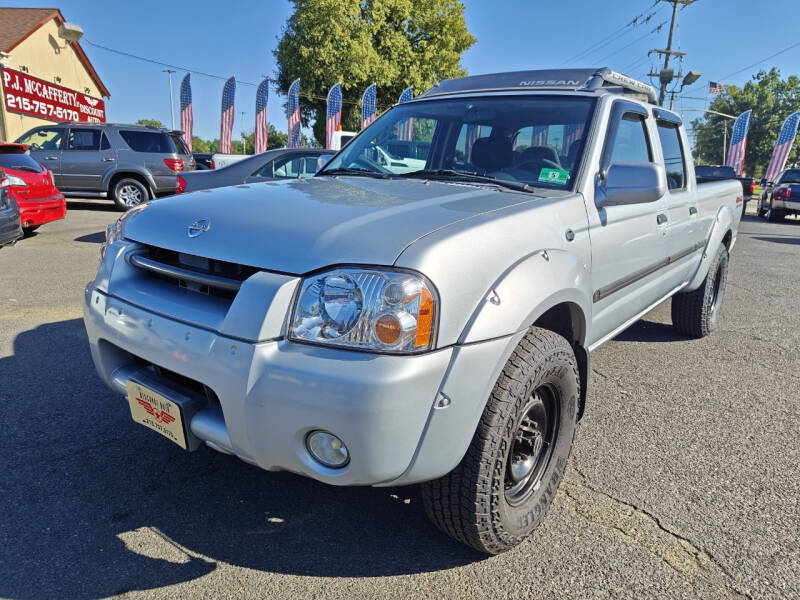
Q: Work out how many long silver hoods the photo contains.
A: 1